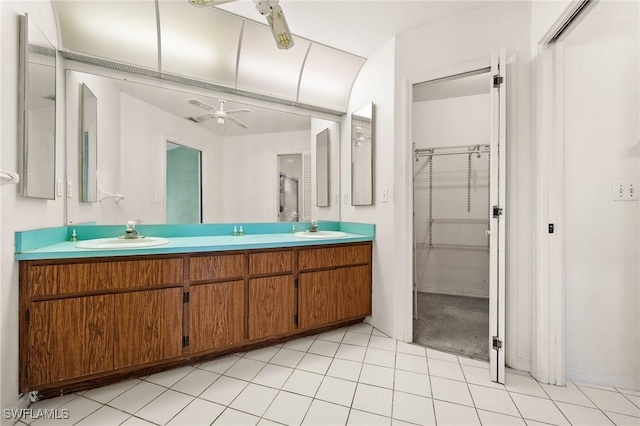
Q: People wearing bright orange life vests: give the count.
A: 0